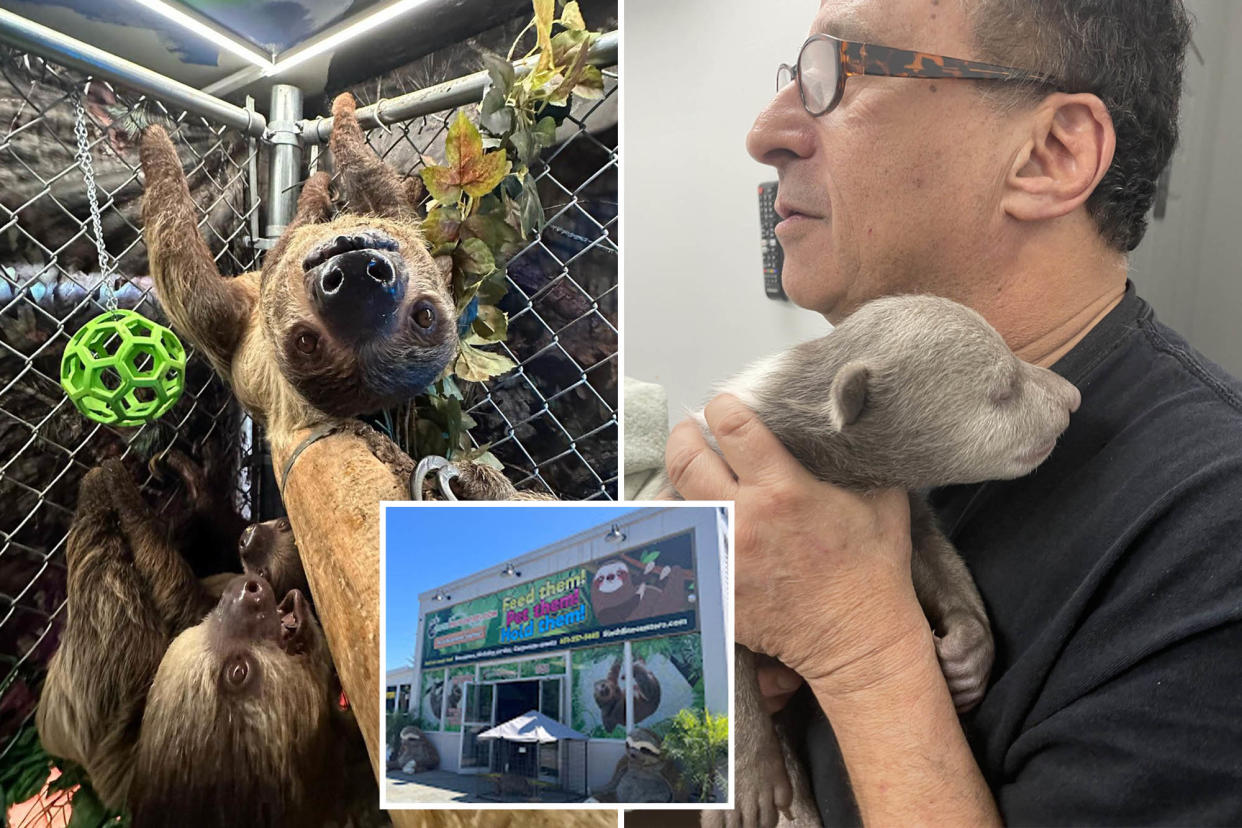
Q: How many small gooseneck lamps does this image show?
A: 3